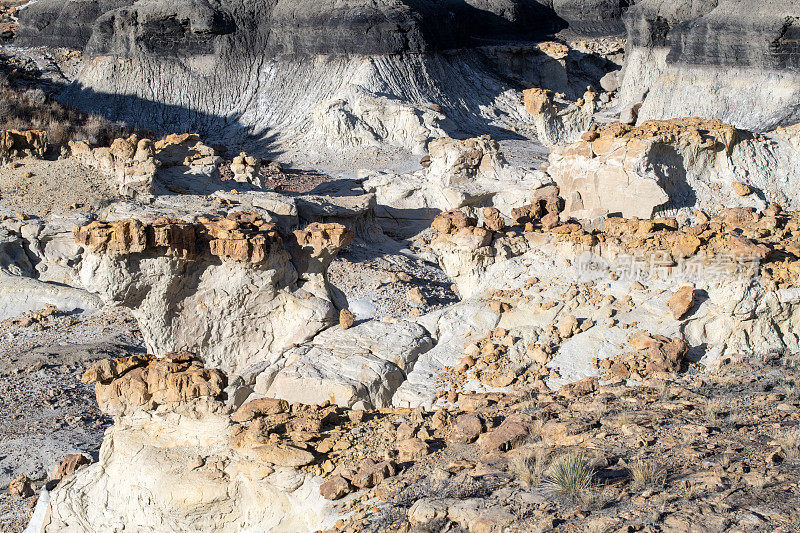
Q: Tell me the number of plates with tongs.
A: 0